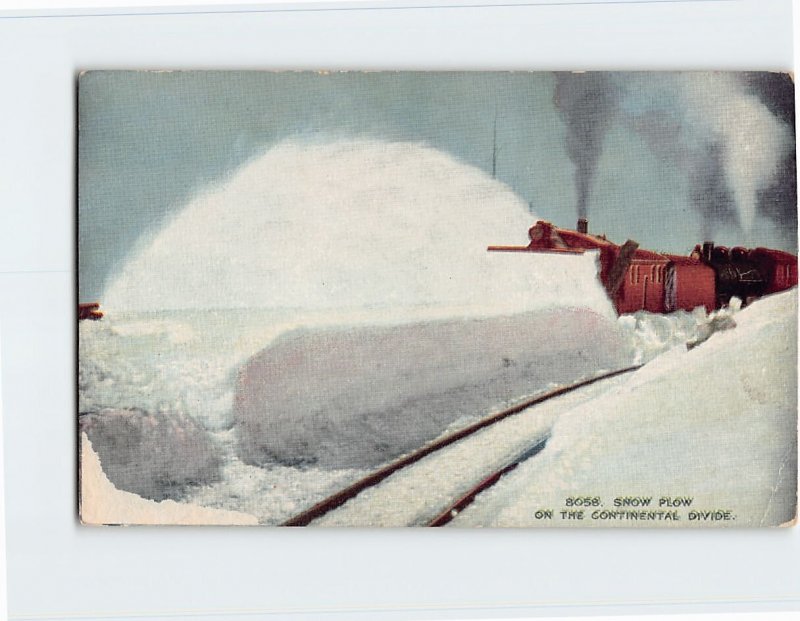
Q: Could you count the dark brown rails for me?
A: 2